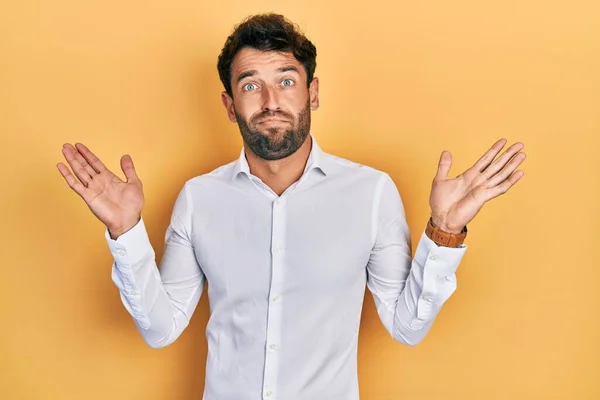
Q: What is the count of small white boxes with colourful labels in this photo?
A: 0